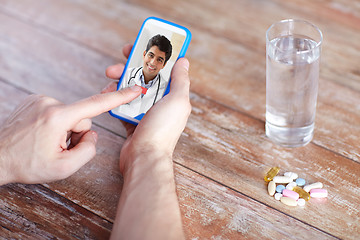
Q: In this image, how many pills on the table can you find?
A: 14